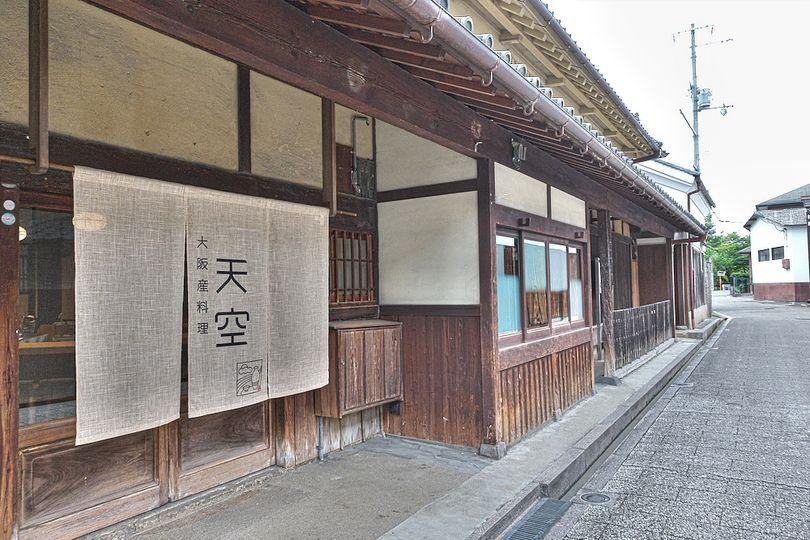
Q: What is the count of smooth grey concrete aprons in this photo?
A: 1